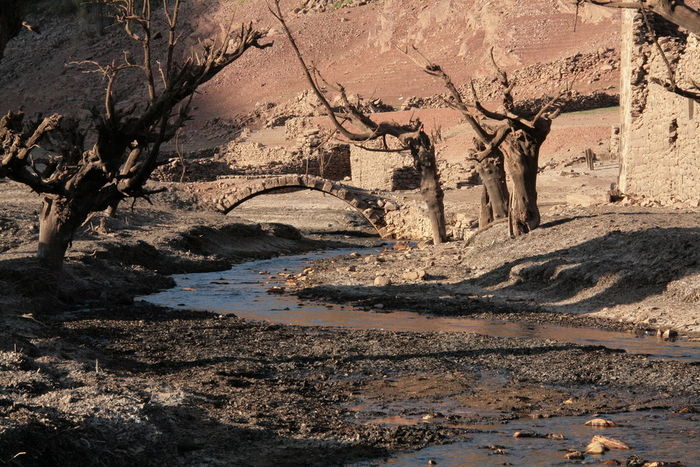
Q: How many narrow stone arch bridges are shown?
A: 1